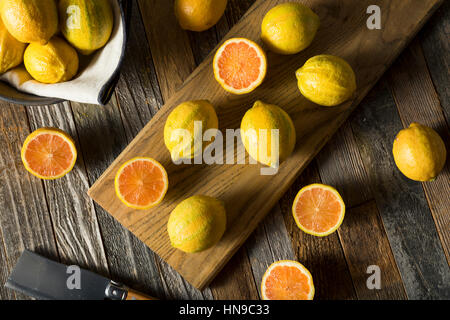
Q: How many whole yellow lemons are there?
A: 11